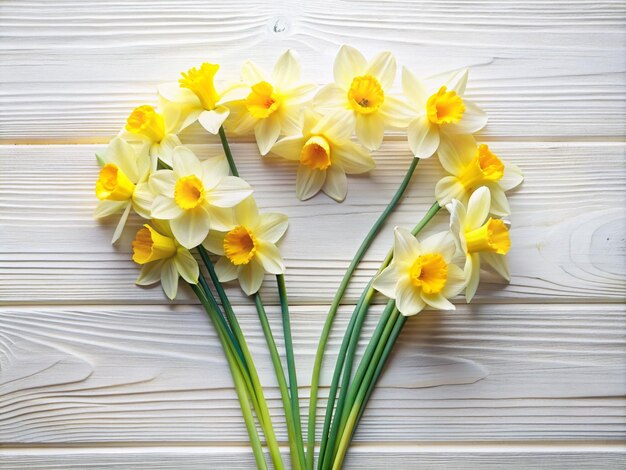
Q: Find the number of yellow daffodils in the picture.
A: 13